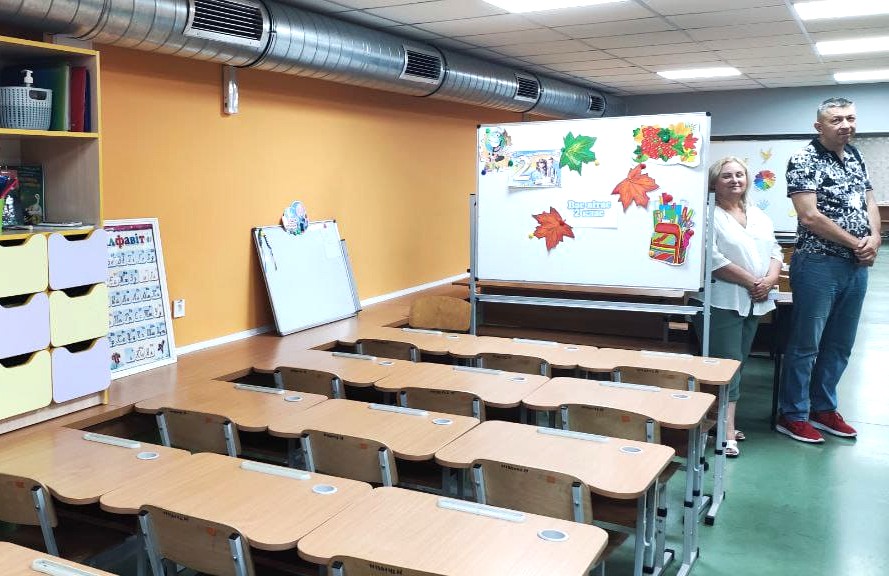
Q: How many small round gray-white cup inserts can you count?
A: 12